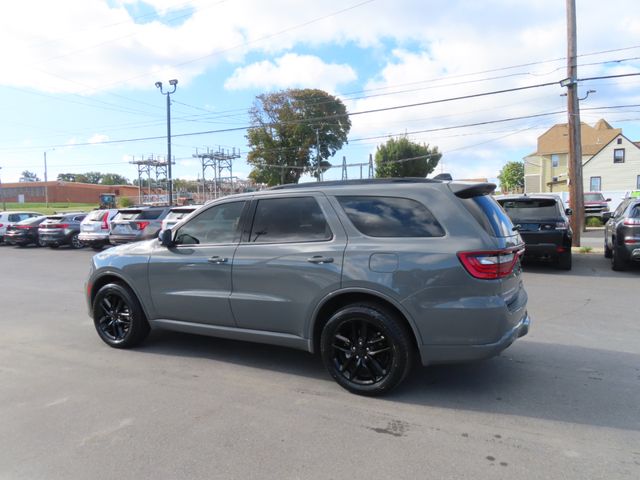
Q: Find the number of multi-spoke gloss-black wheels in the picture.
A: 2